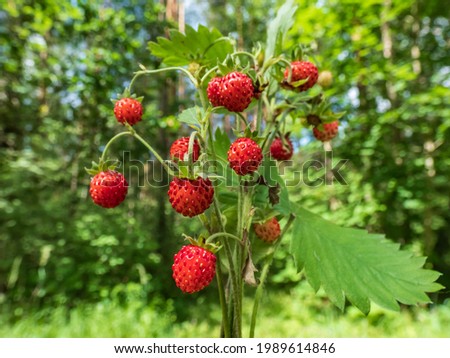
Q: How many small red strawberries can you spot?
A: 11